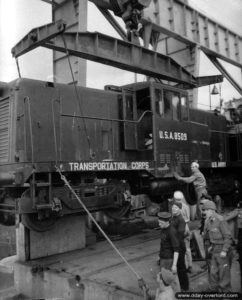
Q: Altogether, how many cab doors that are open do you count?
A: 1